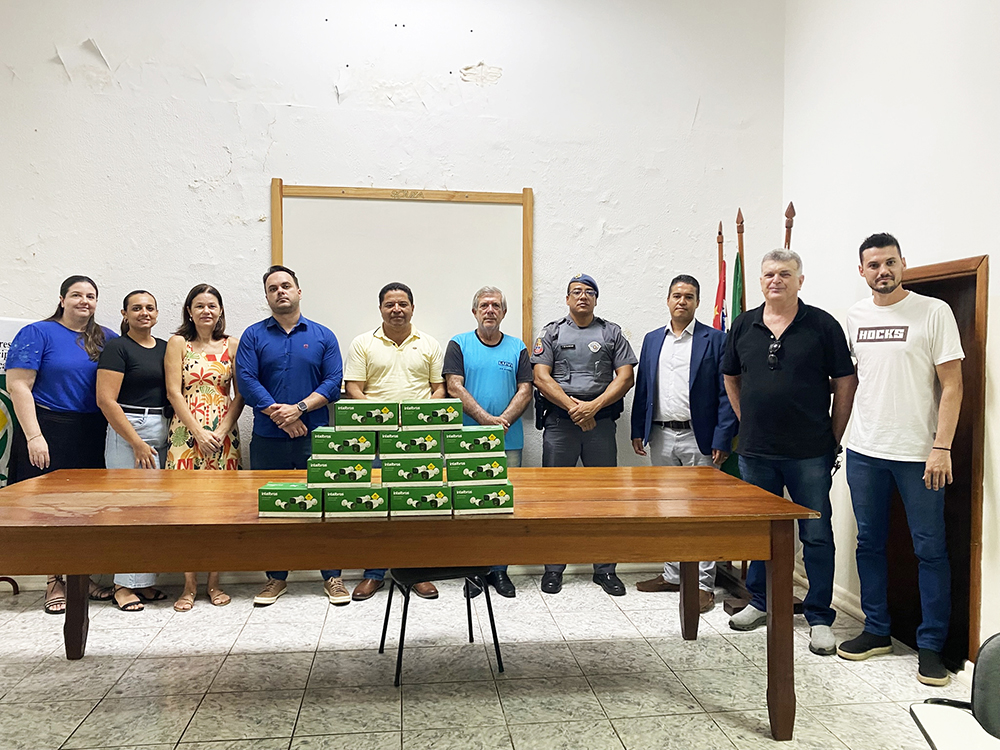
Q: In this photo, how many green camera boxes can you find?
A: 12